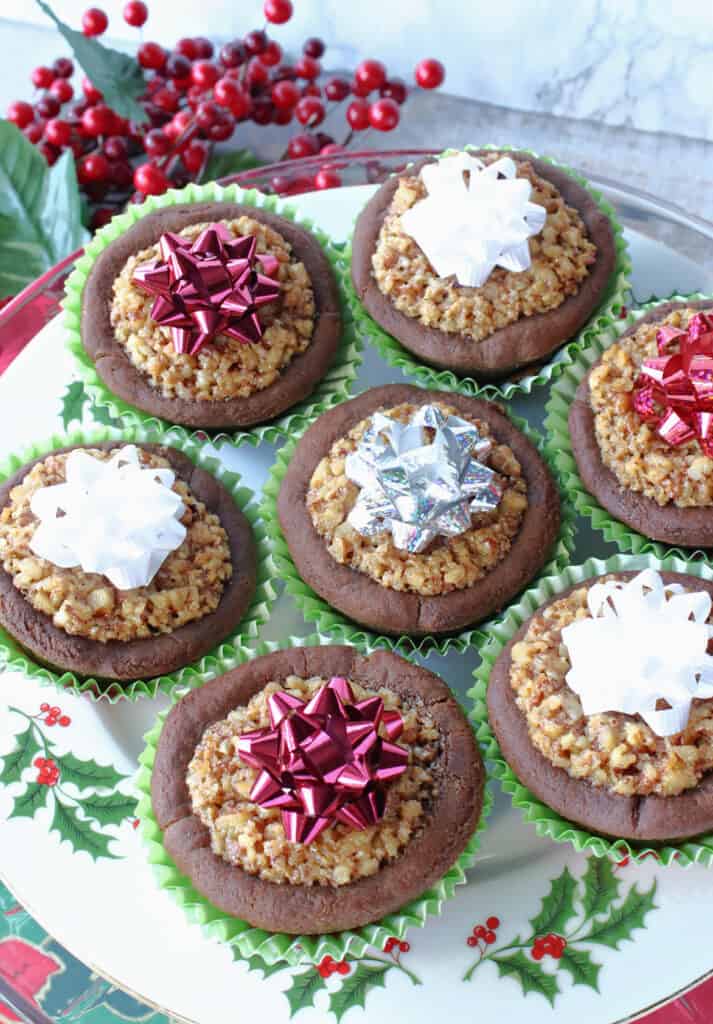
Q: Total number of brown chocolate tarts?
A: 7